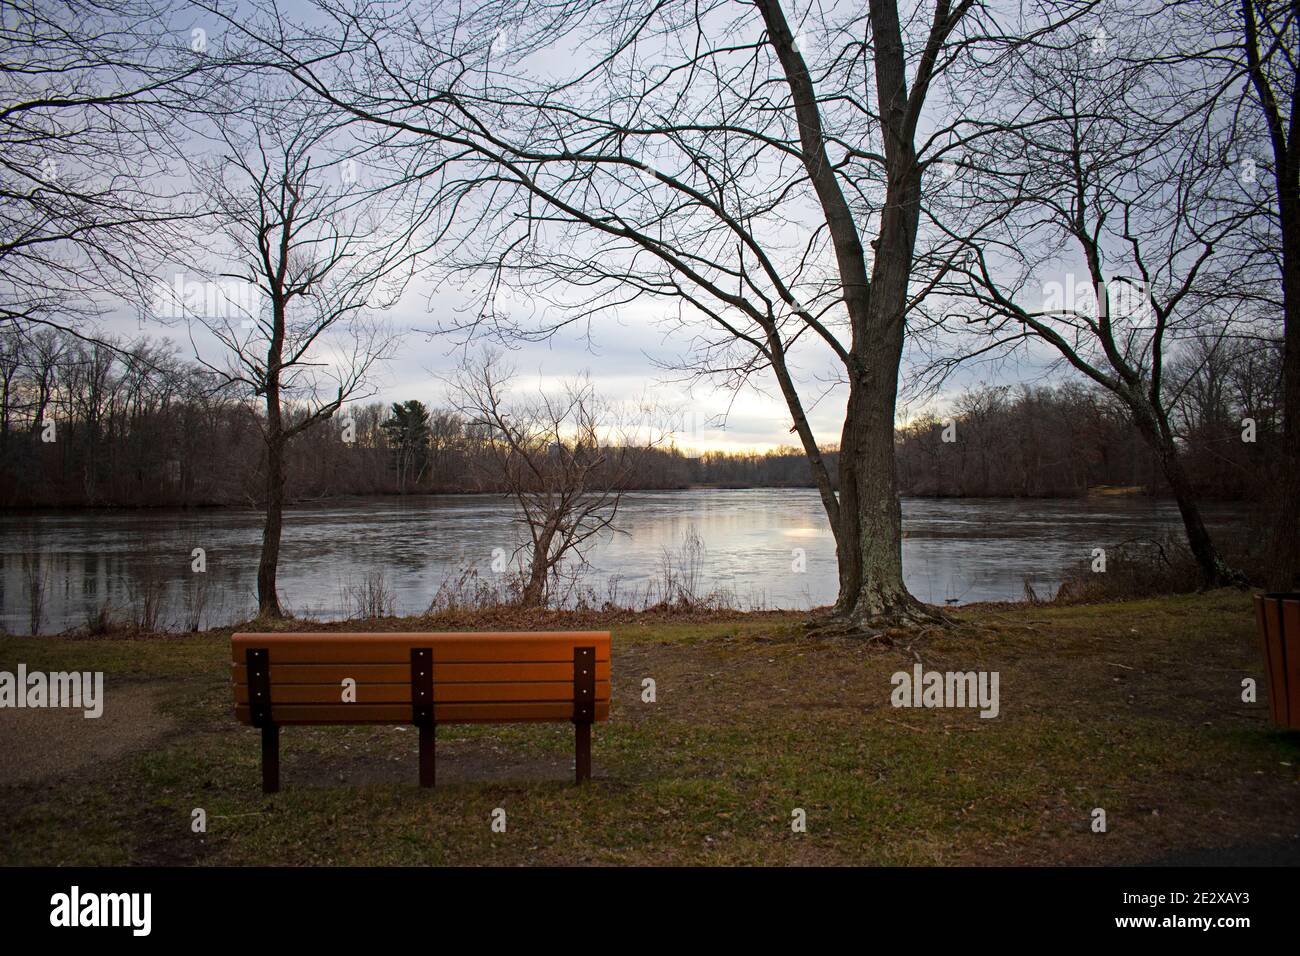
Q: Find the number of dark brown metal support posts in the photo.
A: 3